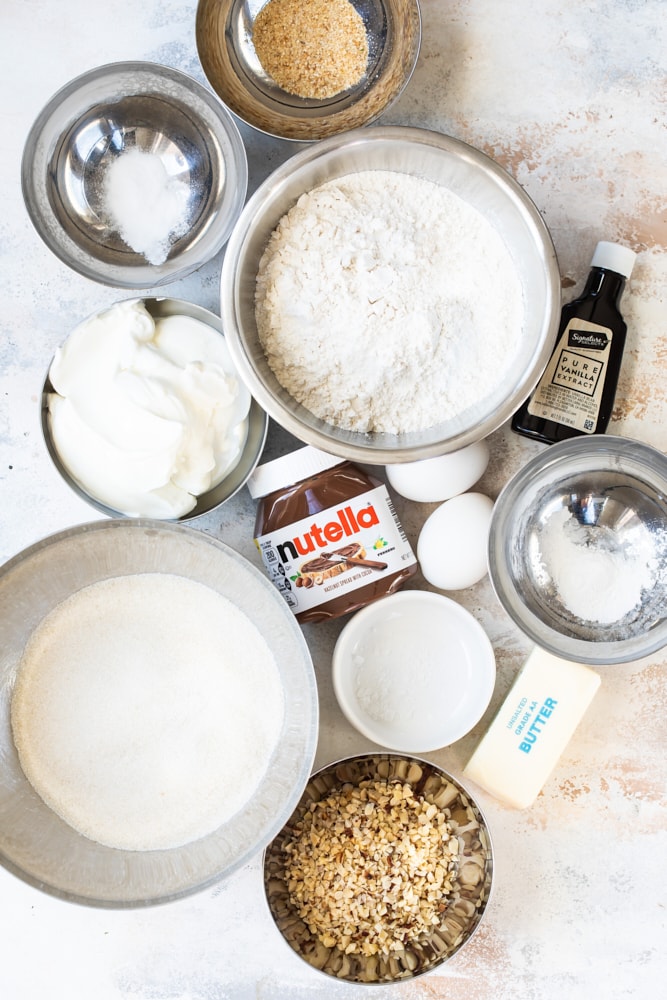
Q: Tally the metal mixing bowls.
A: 7